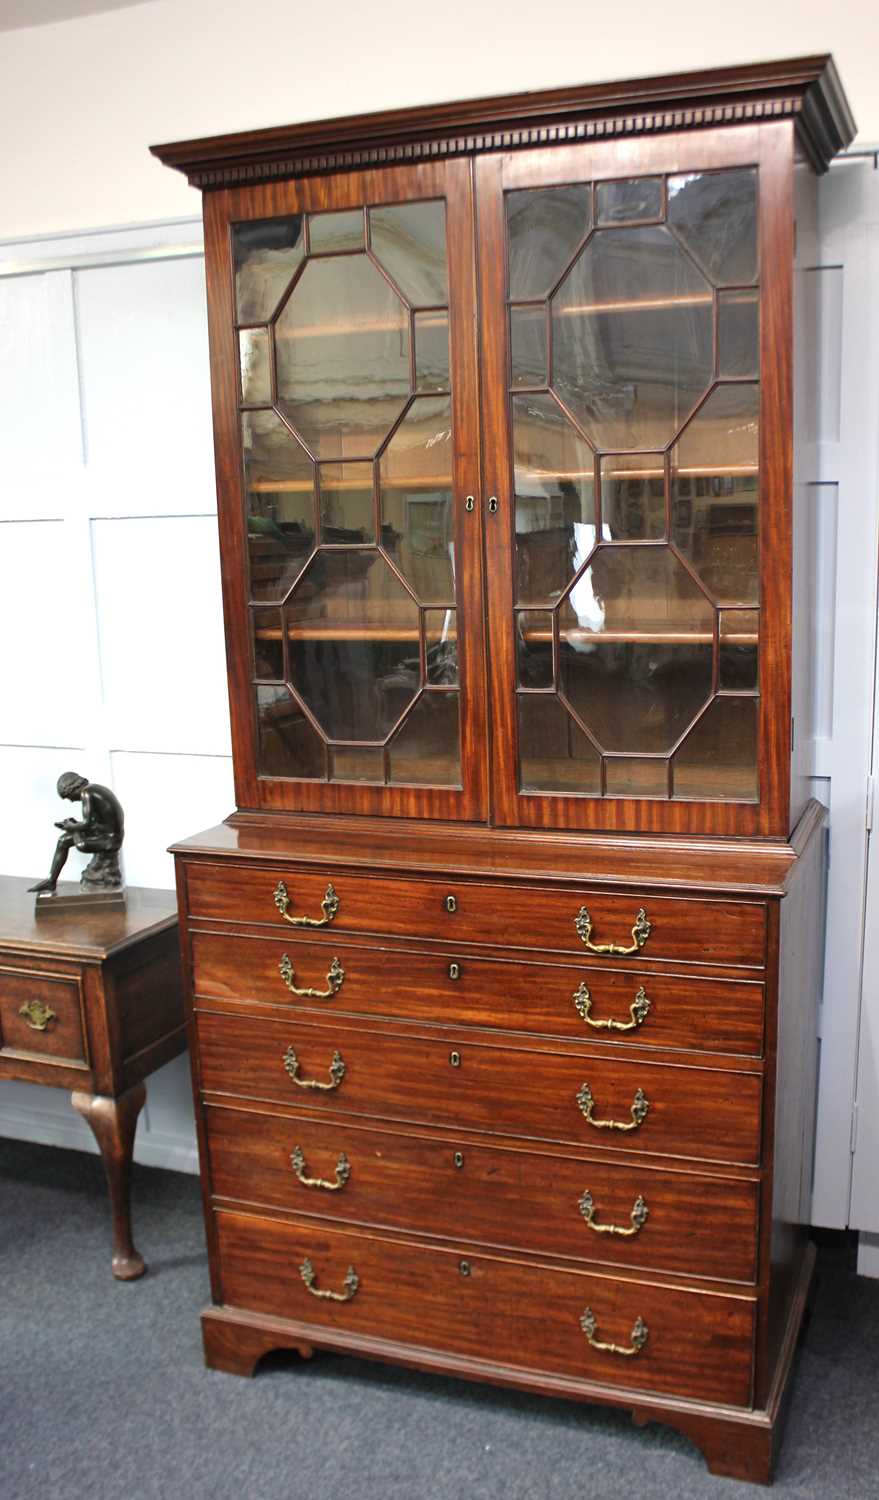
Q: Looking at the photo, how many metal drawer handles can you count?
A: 11